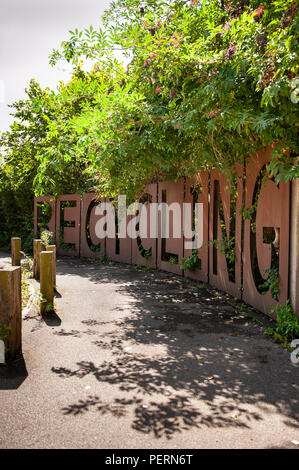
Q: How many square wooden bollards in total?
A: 5